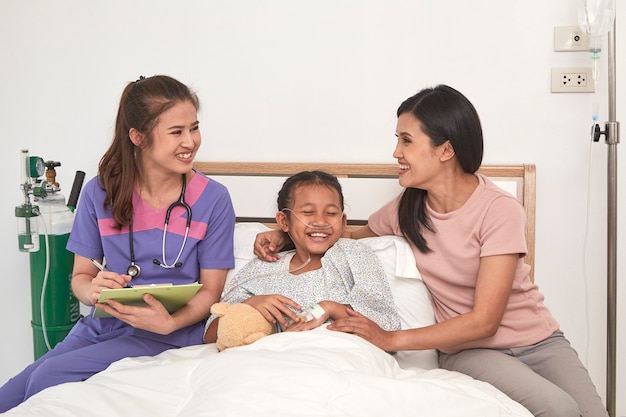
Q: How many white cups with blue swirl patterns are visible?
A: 0